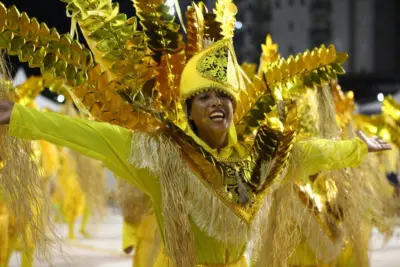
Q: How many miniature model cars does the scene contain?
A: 0